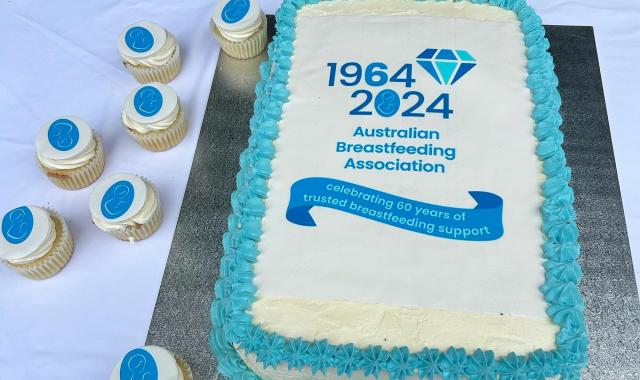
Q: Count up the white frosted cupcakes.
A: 7